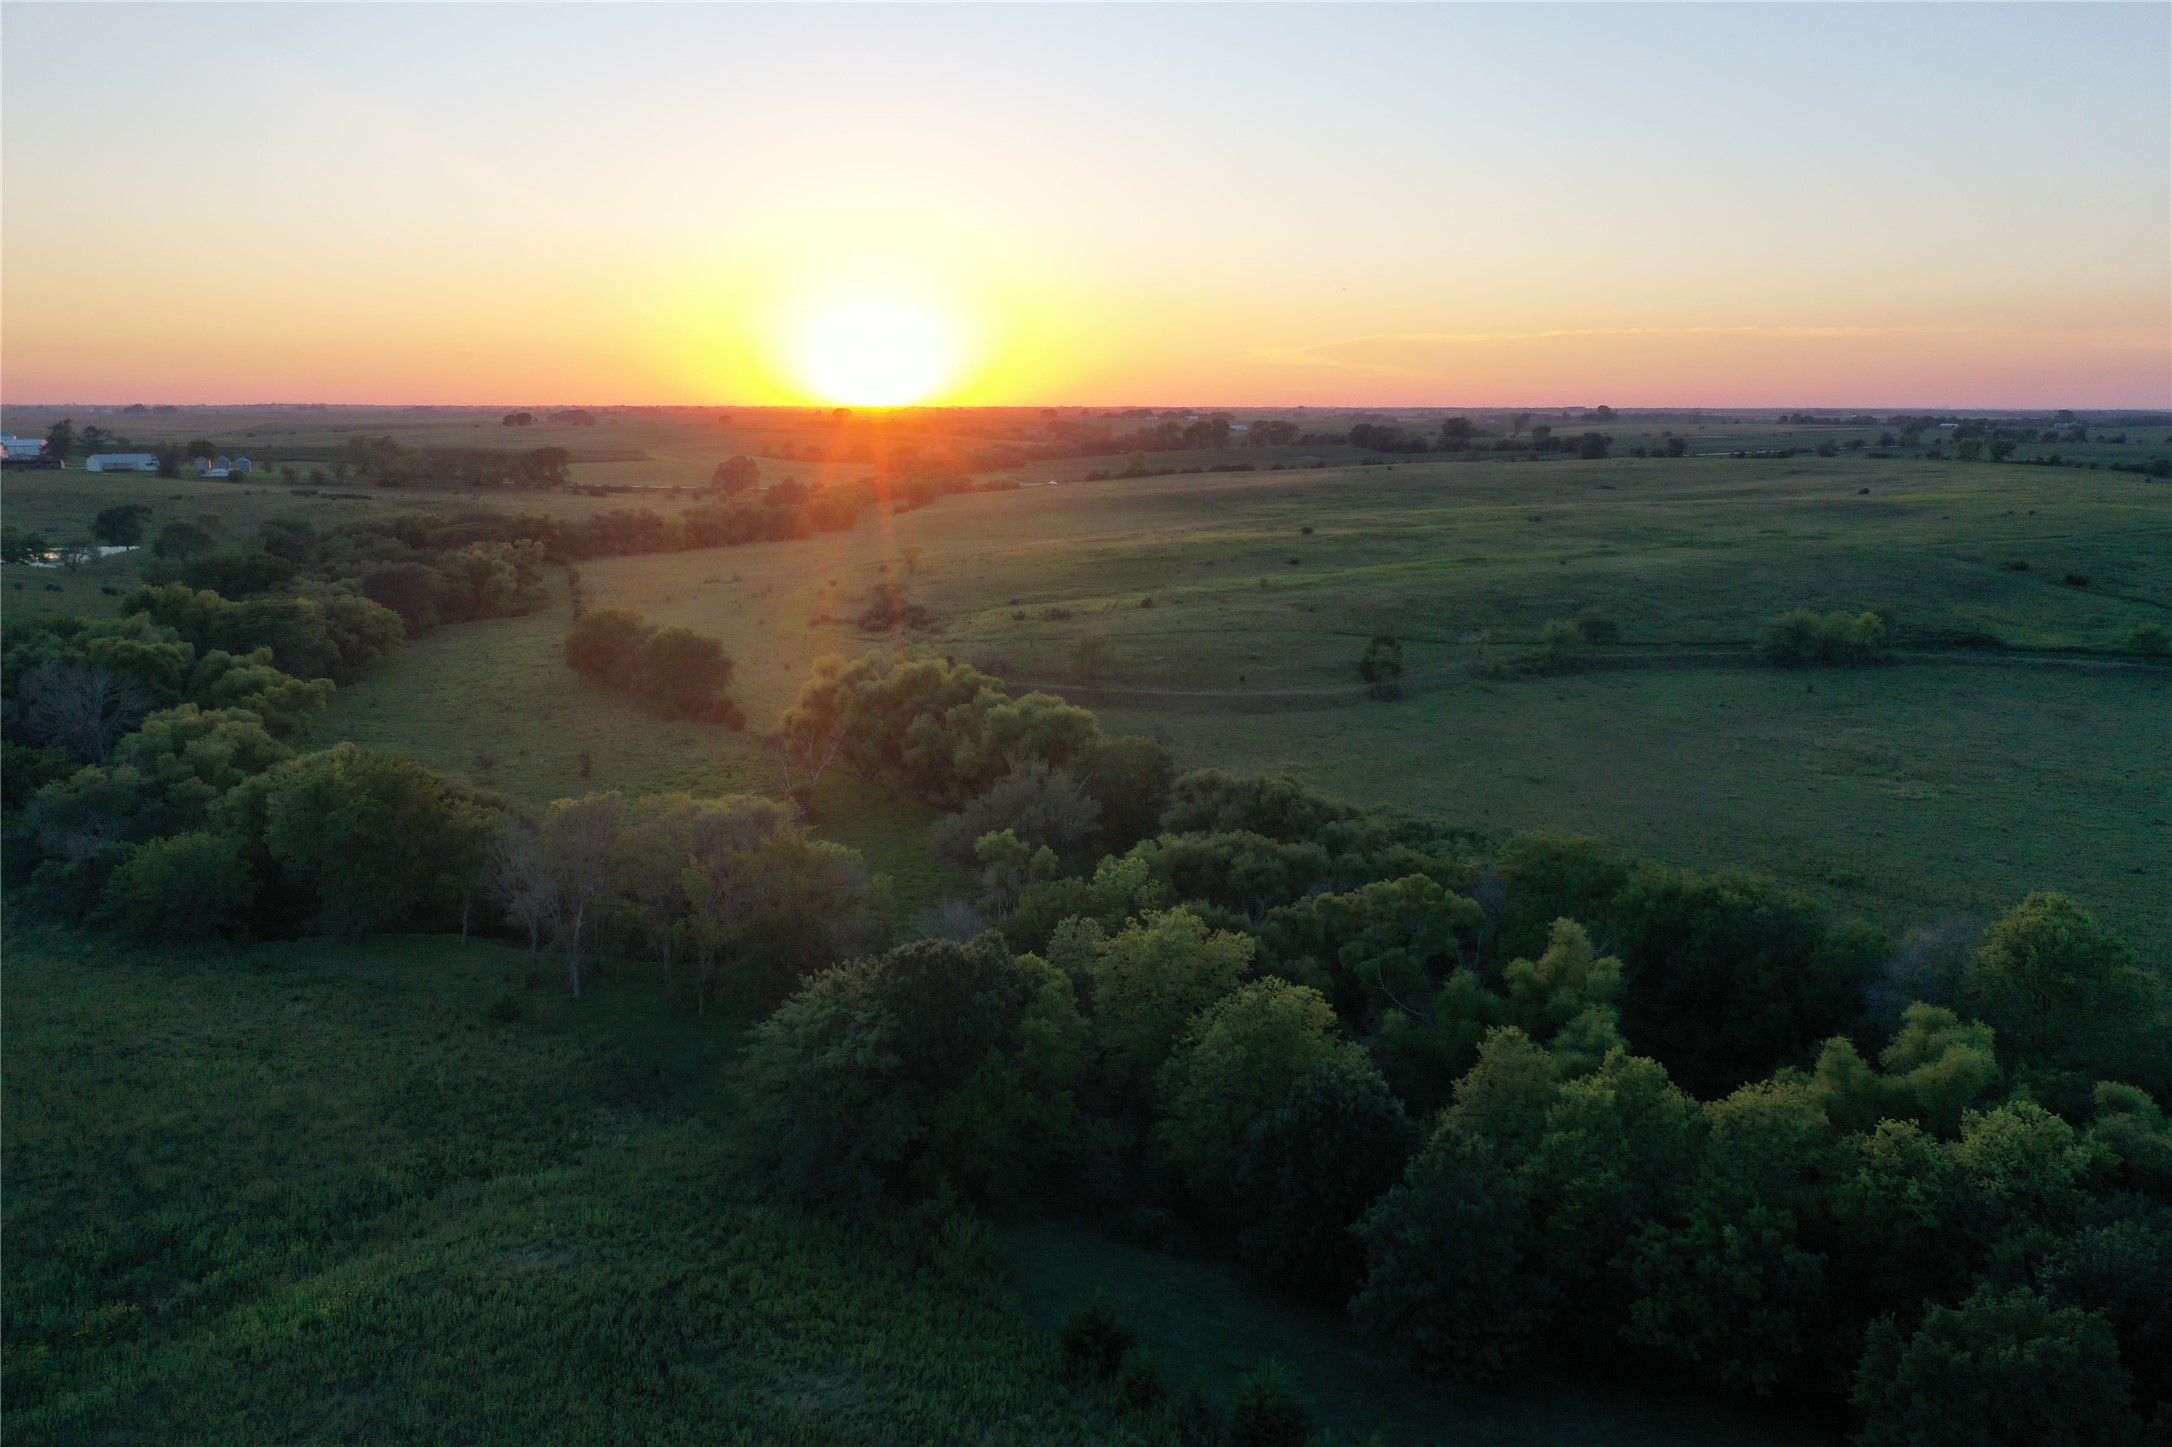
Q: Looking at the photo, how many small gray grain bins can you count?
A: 3